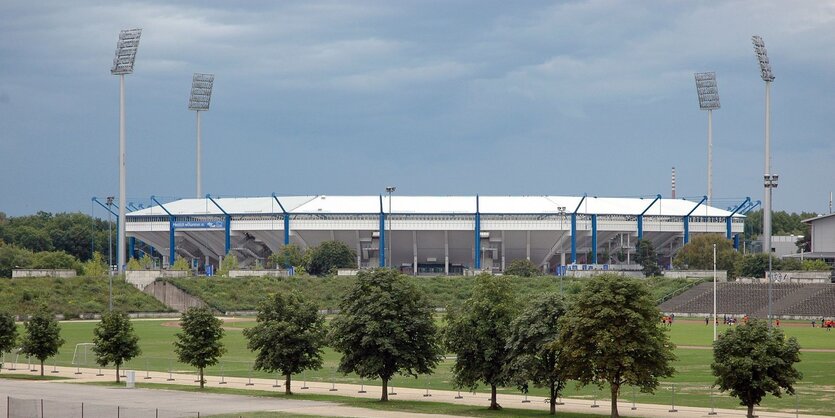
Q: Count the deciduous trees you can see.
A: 10